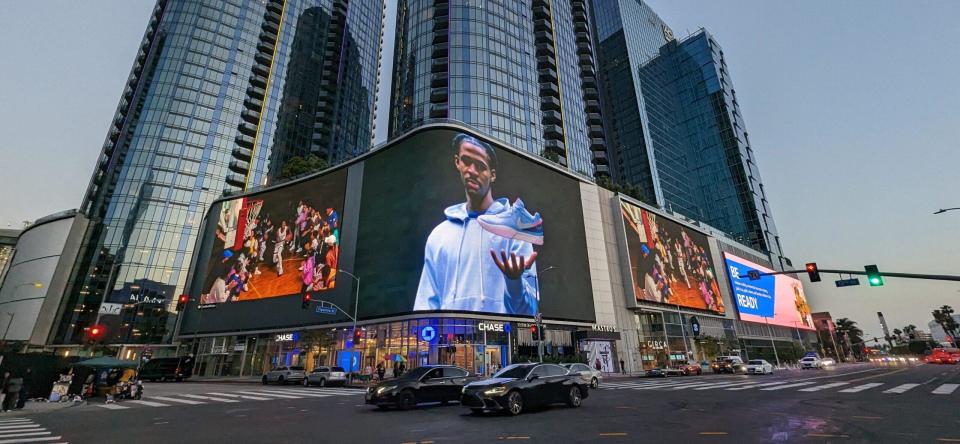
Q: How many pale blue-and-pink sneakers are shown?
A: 1